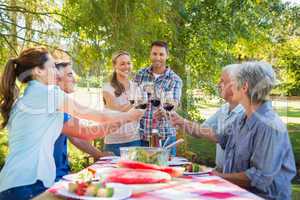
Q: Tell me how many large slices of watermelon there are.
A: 2